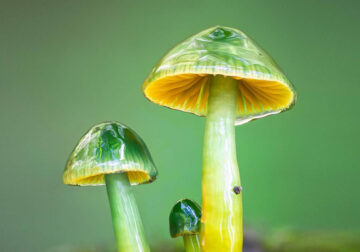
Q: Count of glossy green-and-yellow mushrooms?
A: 3